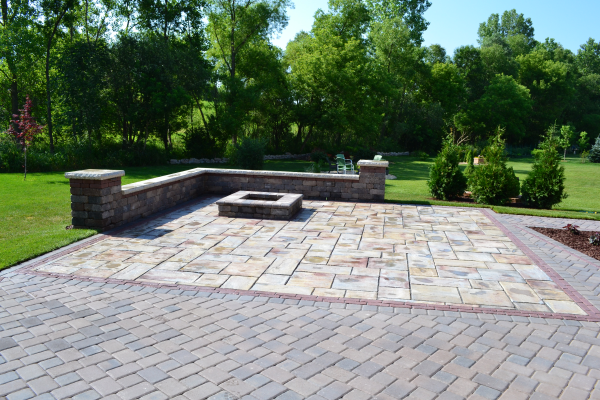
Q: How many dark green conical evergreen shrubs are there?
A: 3